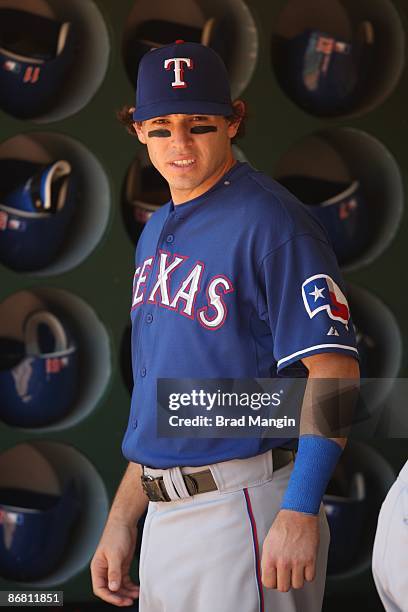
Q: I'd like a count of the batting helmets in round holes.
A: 10